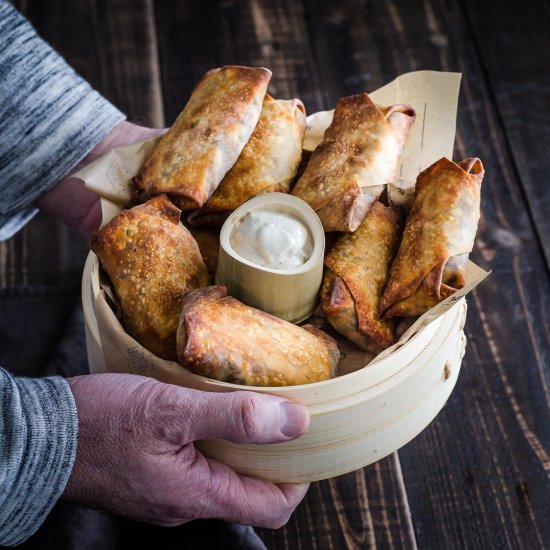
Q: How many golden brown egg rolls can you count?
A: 7